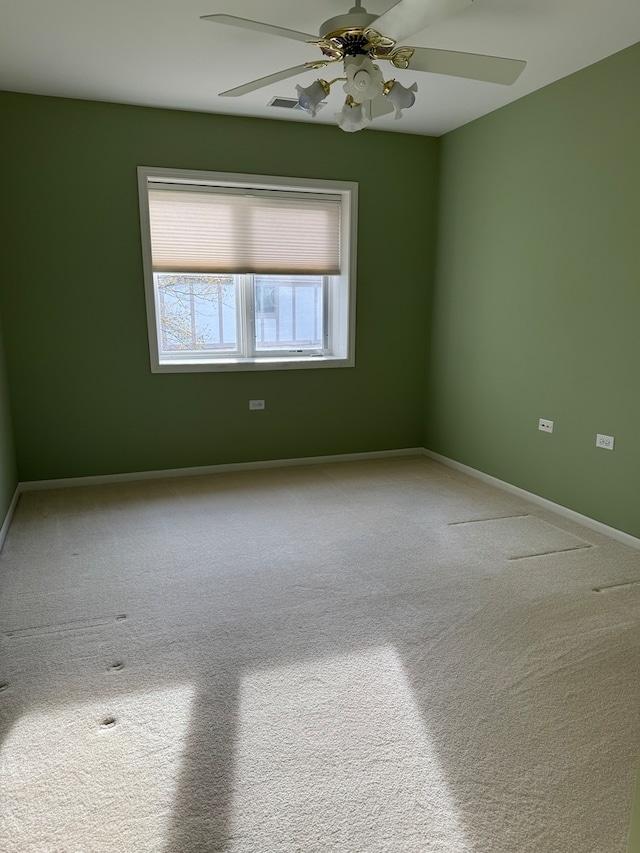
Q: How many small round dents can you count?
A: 3